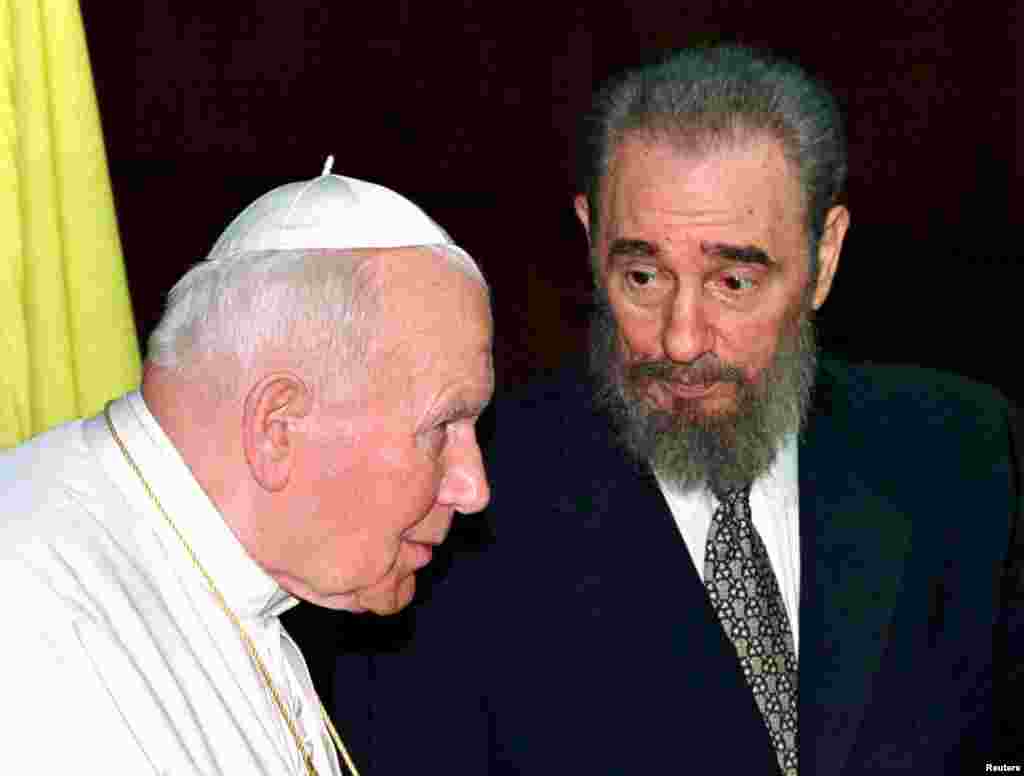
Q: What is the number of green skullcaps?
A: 0